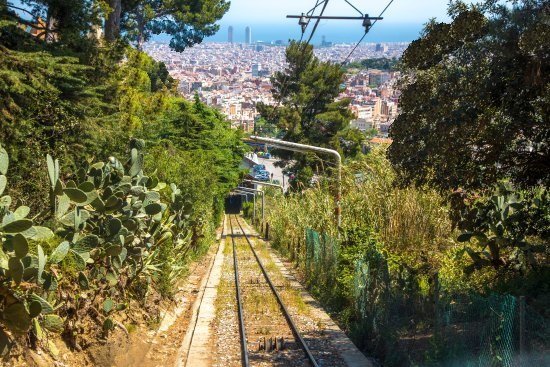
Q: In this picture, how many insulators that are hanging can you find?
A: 2